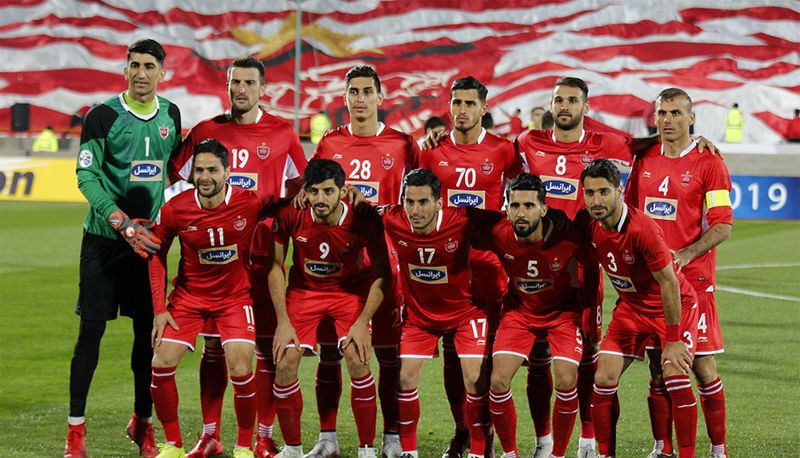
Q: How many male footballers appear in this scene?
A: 11